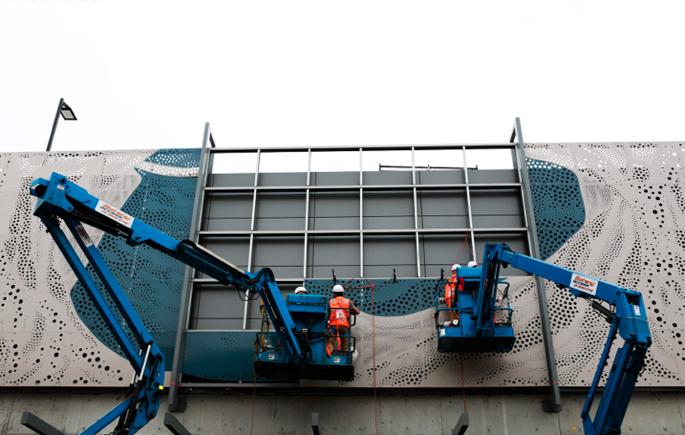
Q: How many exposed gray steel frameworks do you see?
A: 1